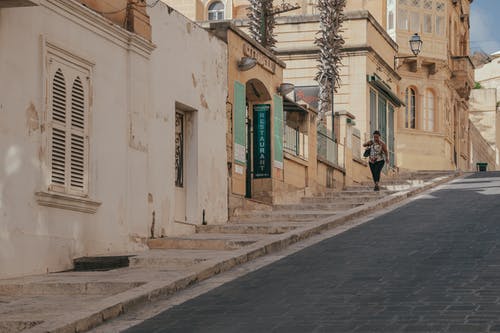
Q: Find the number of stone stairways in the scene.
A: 1